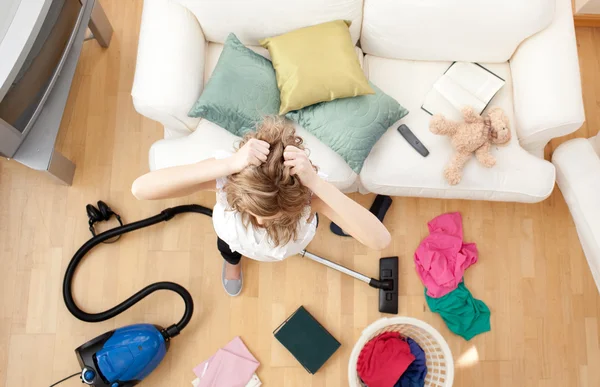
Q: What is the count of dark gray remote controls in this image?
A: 1